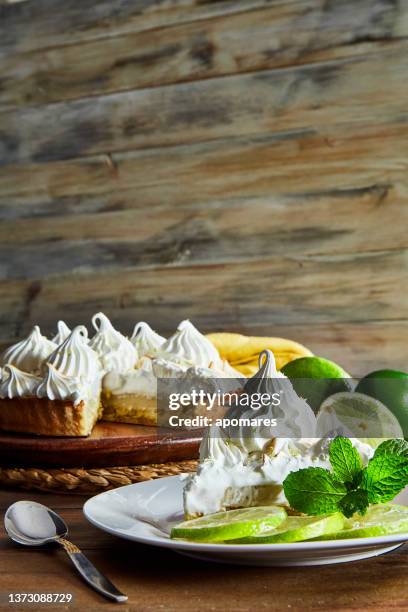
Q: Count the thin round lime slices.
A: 3